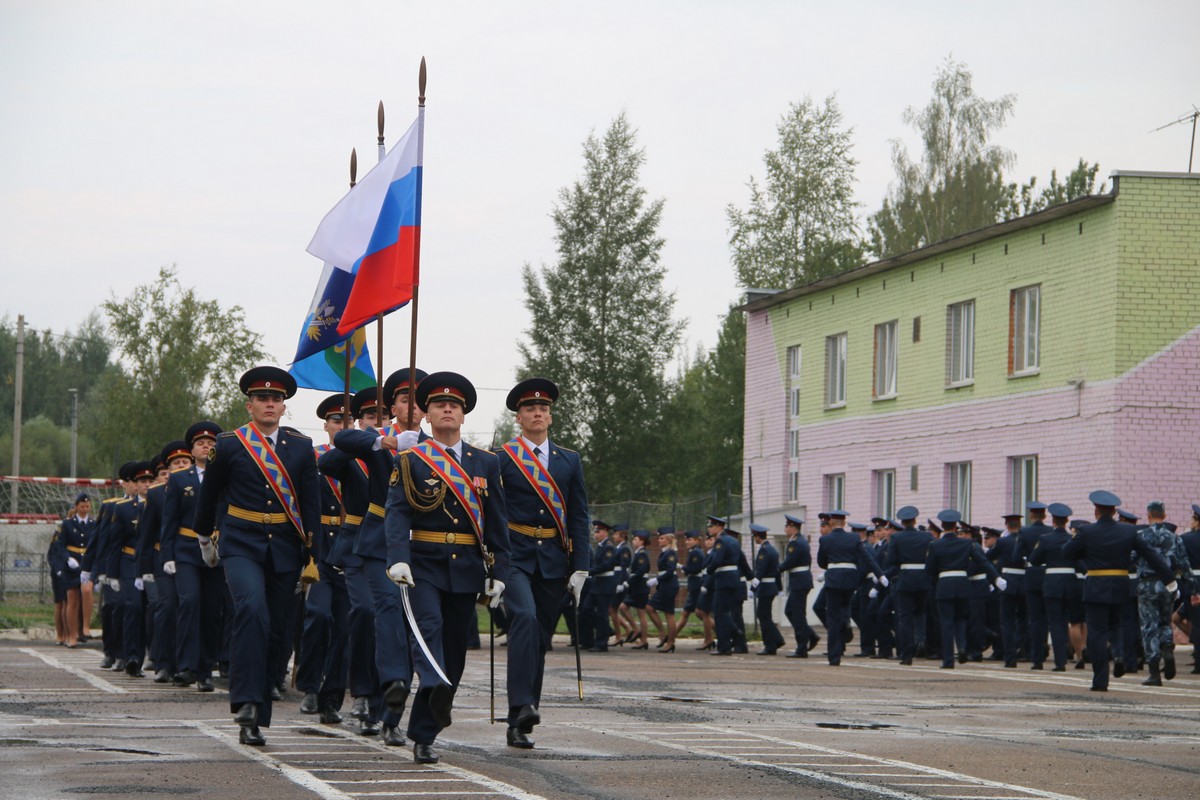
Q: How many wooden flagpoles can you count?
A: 3